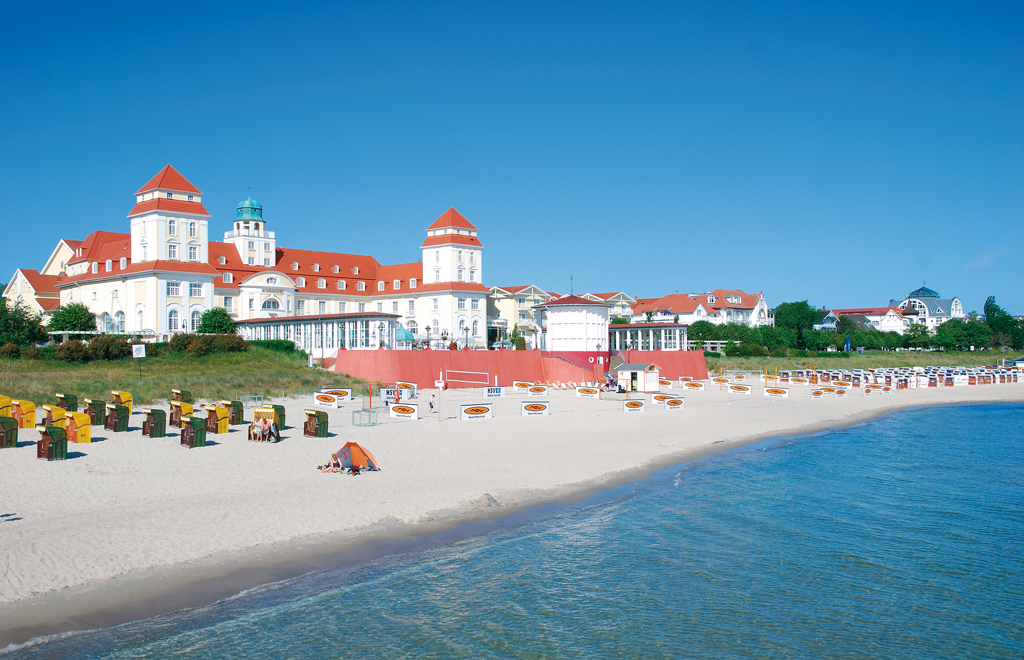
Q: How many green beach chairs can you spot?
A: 11